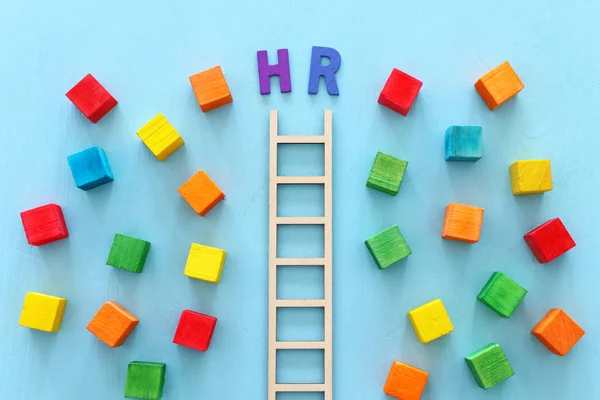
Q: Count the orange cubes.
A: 7